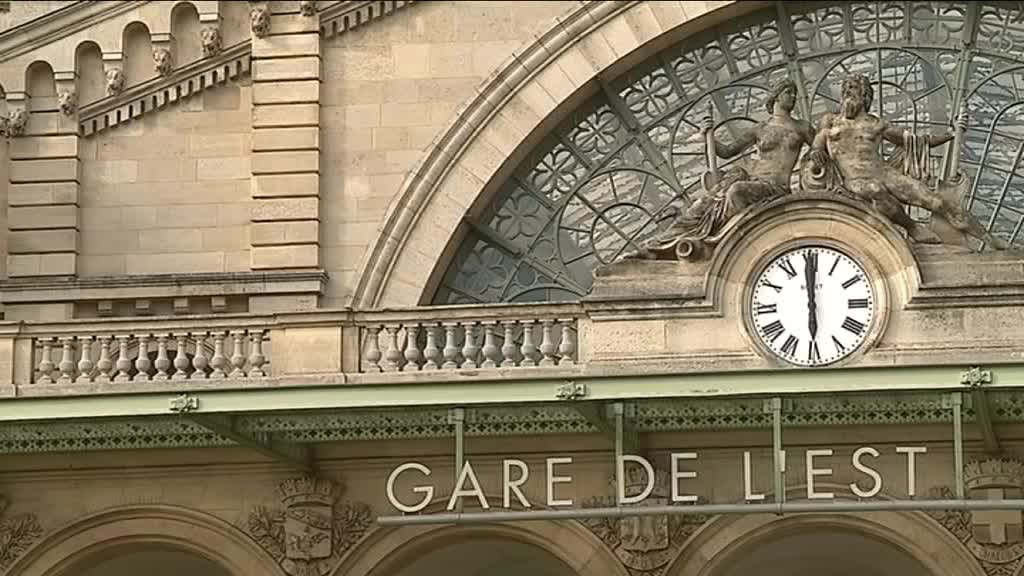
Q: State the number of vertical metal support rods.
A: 4